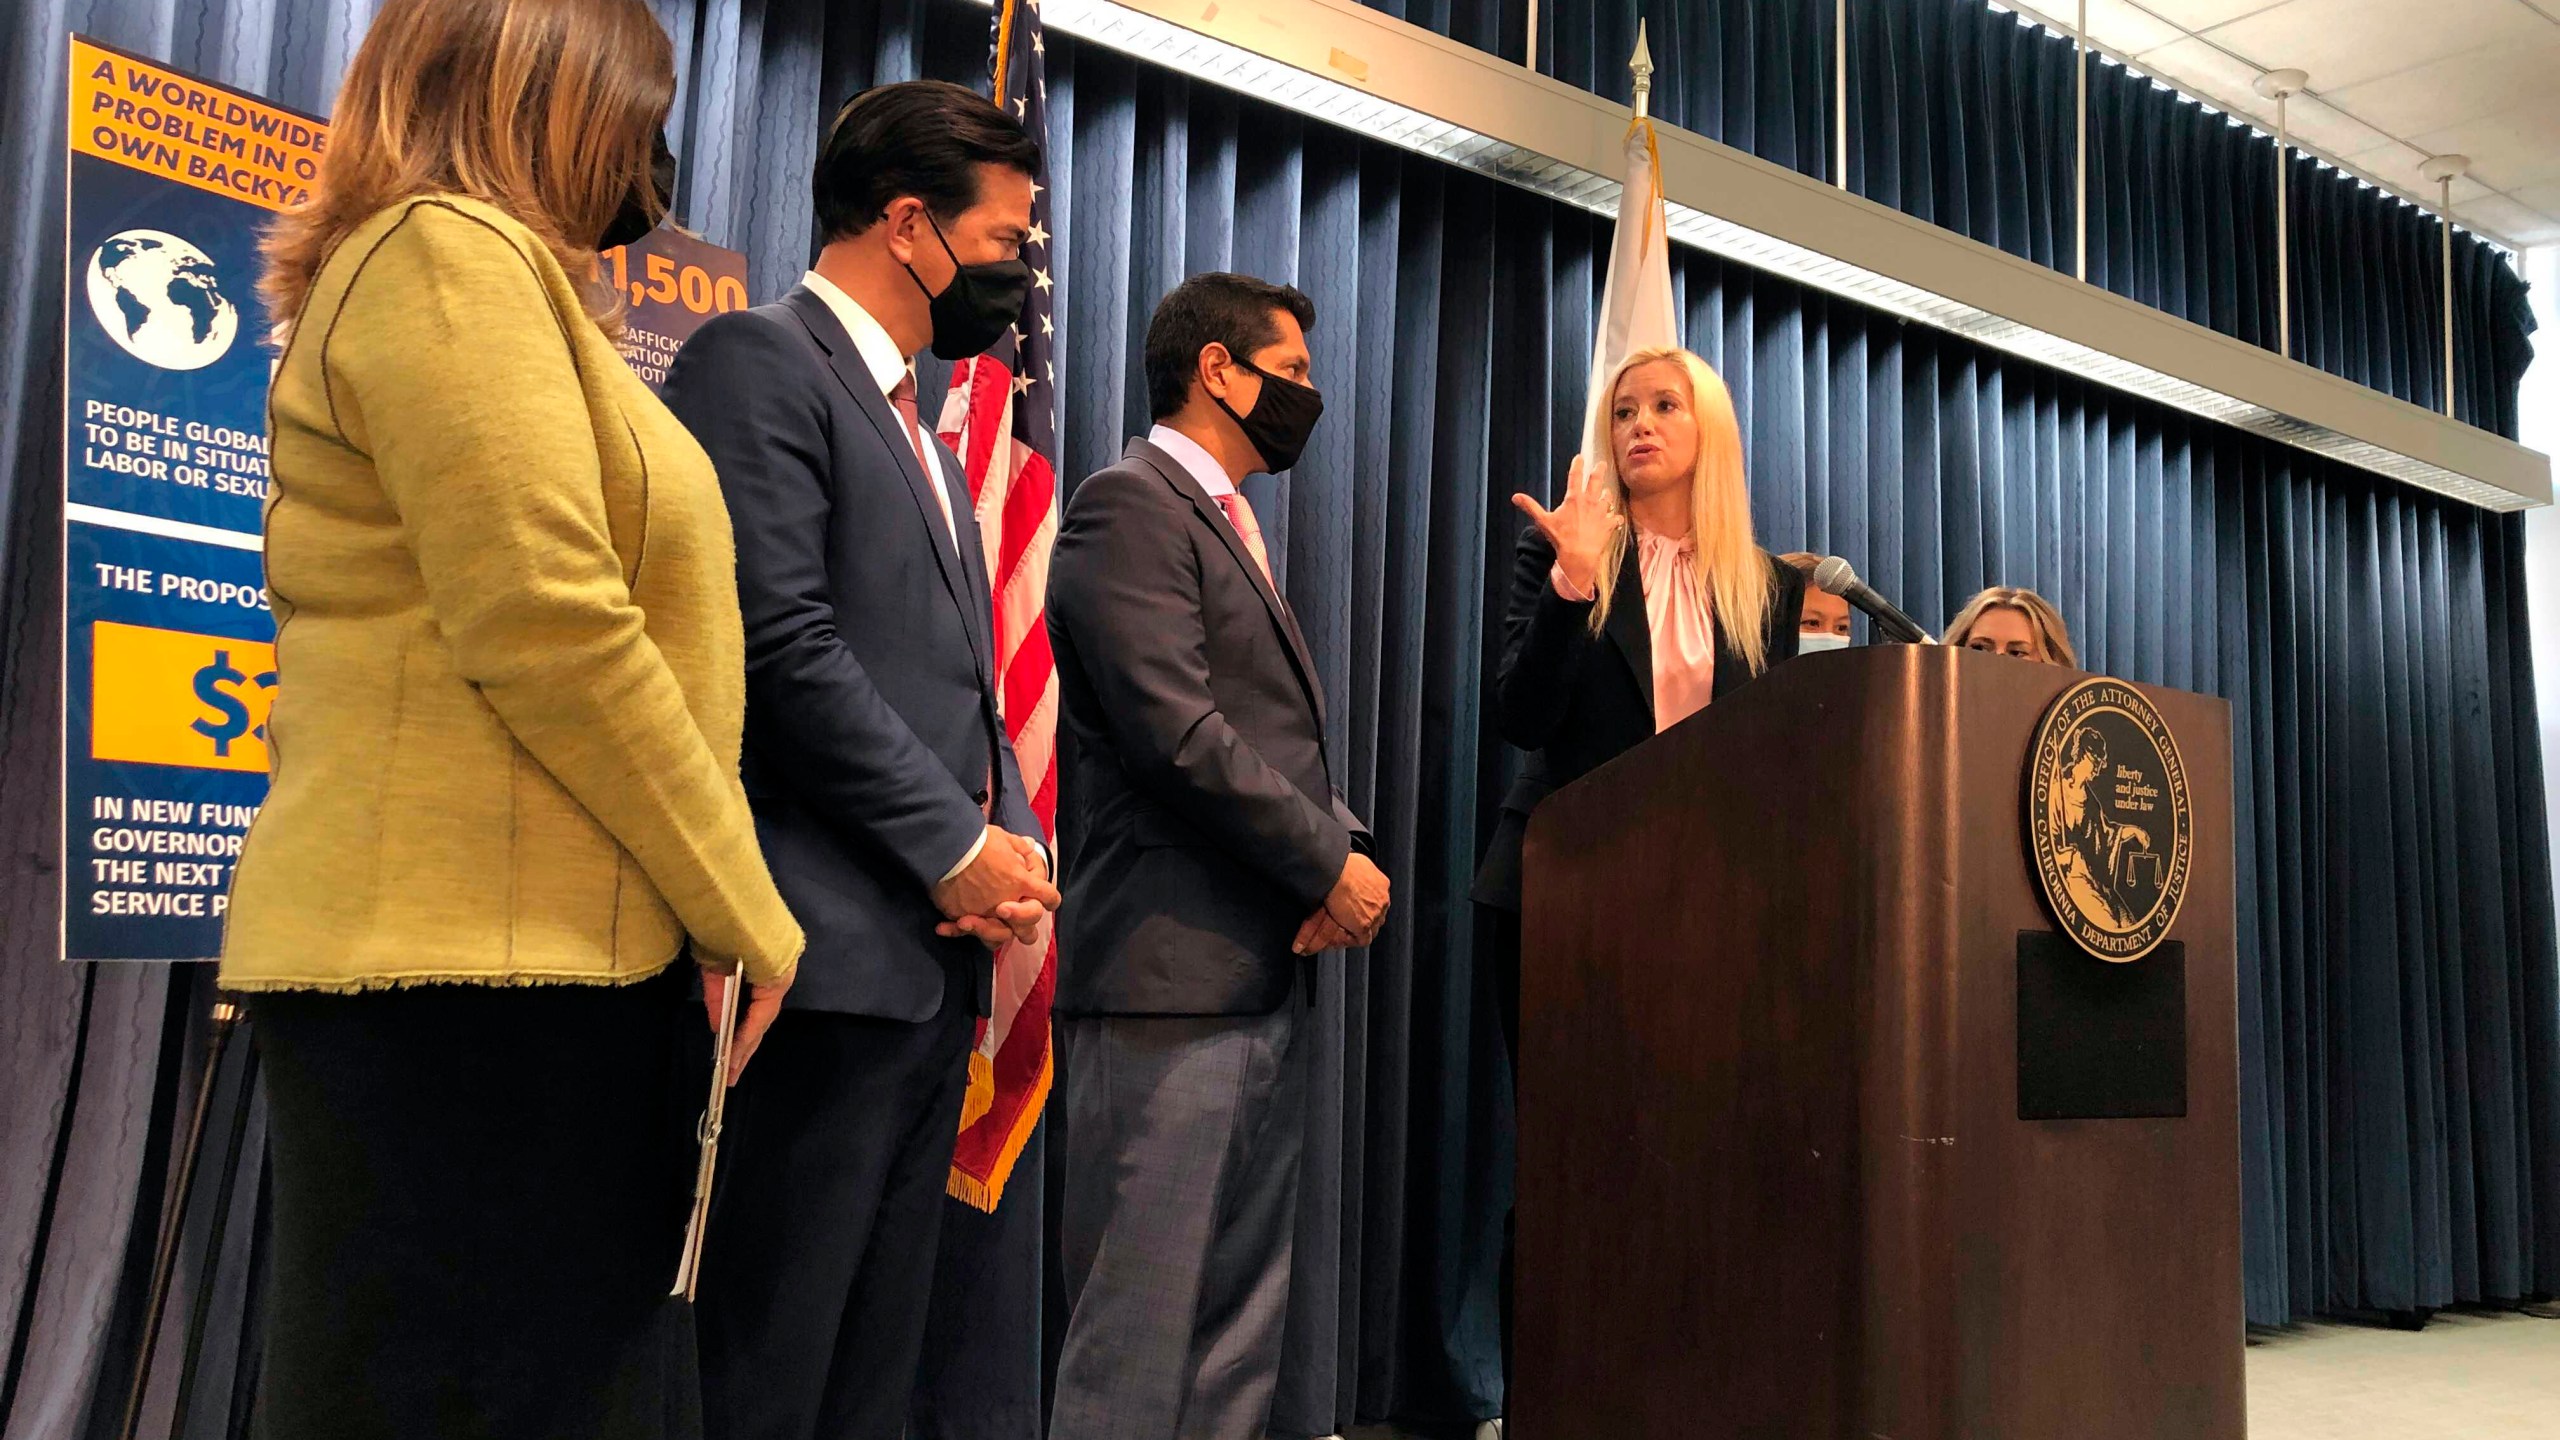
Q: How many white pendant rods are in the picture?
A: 5